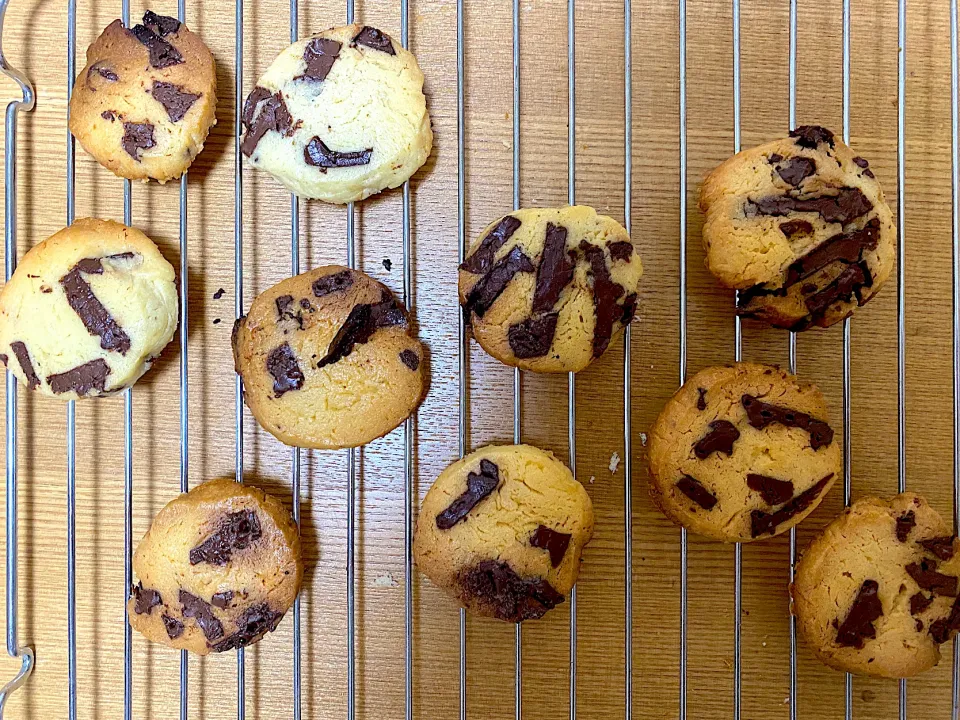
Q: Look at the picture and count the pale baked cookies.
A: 2